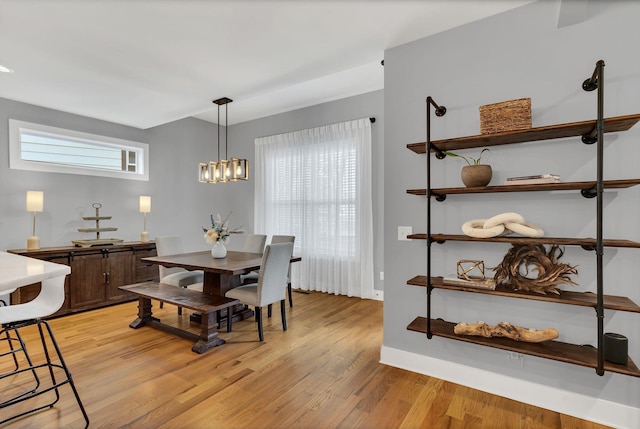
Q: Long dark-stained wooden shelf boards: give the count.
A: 5